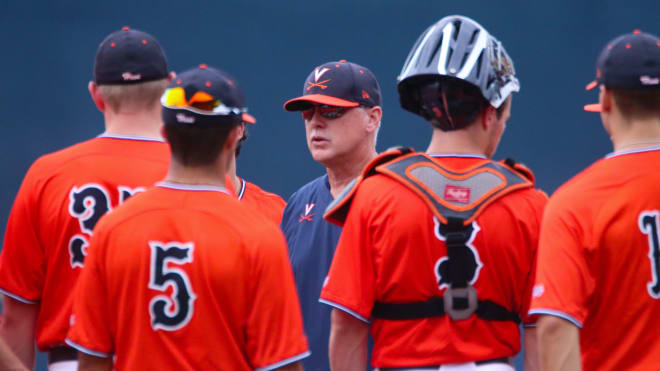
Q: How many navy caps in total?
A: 4